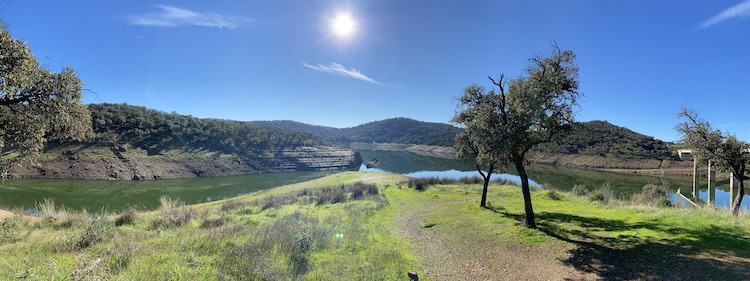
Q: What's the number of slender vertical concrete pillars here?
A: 3